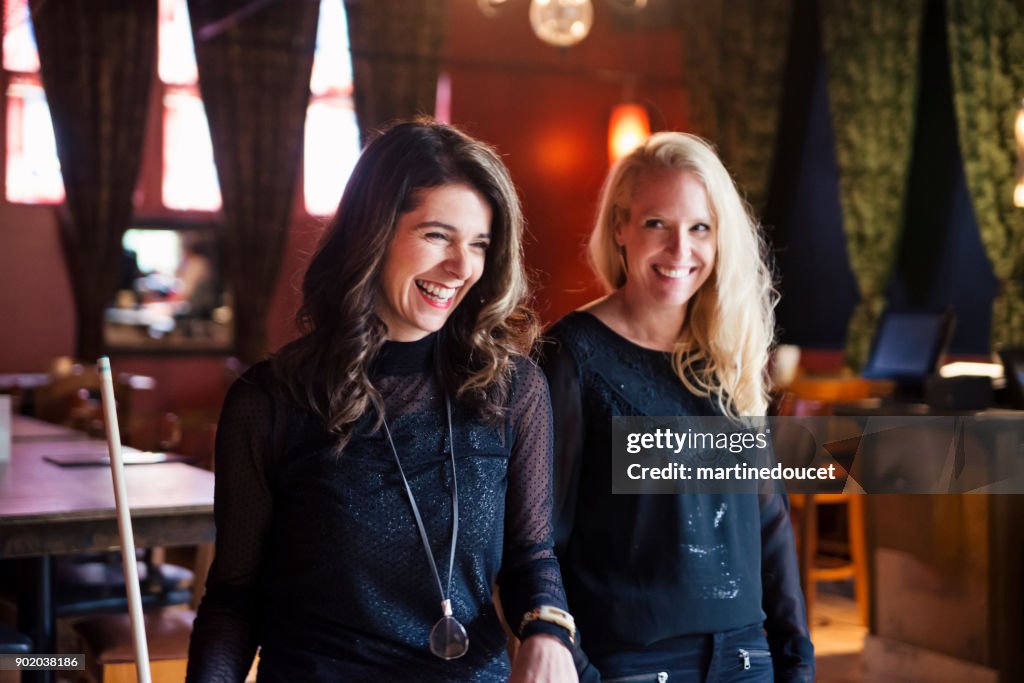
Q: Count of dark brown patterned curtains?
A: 3